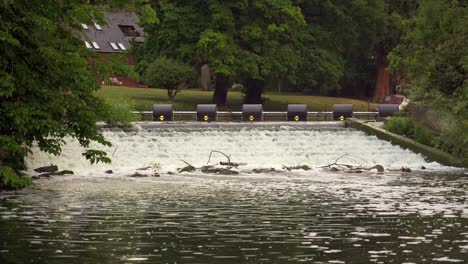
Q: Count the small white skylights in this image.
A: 6